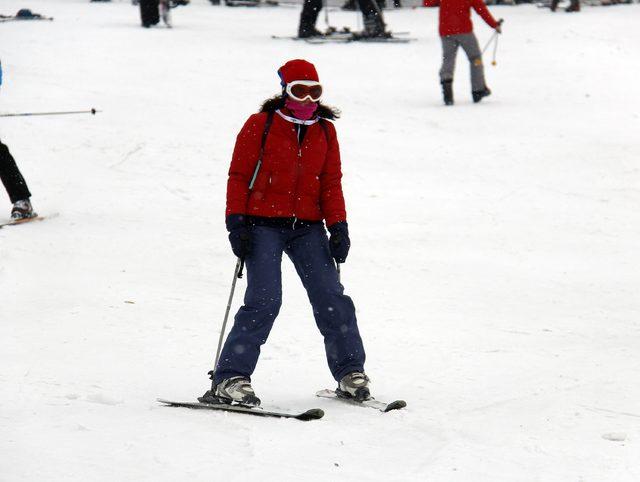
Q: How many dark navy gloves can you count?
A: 2